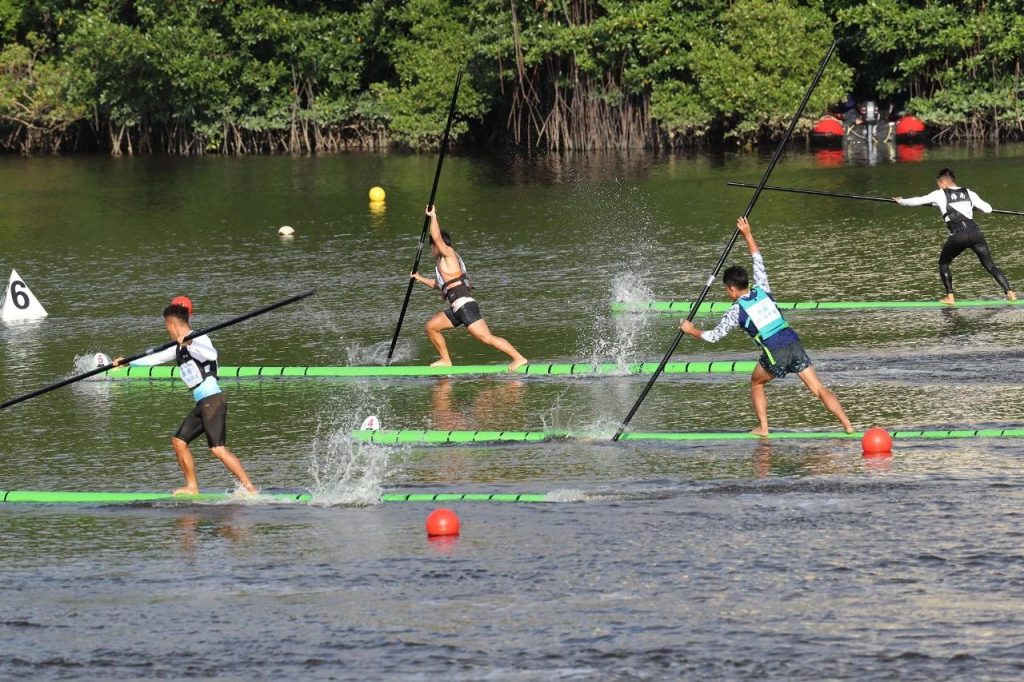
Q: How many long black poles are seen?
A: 4